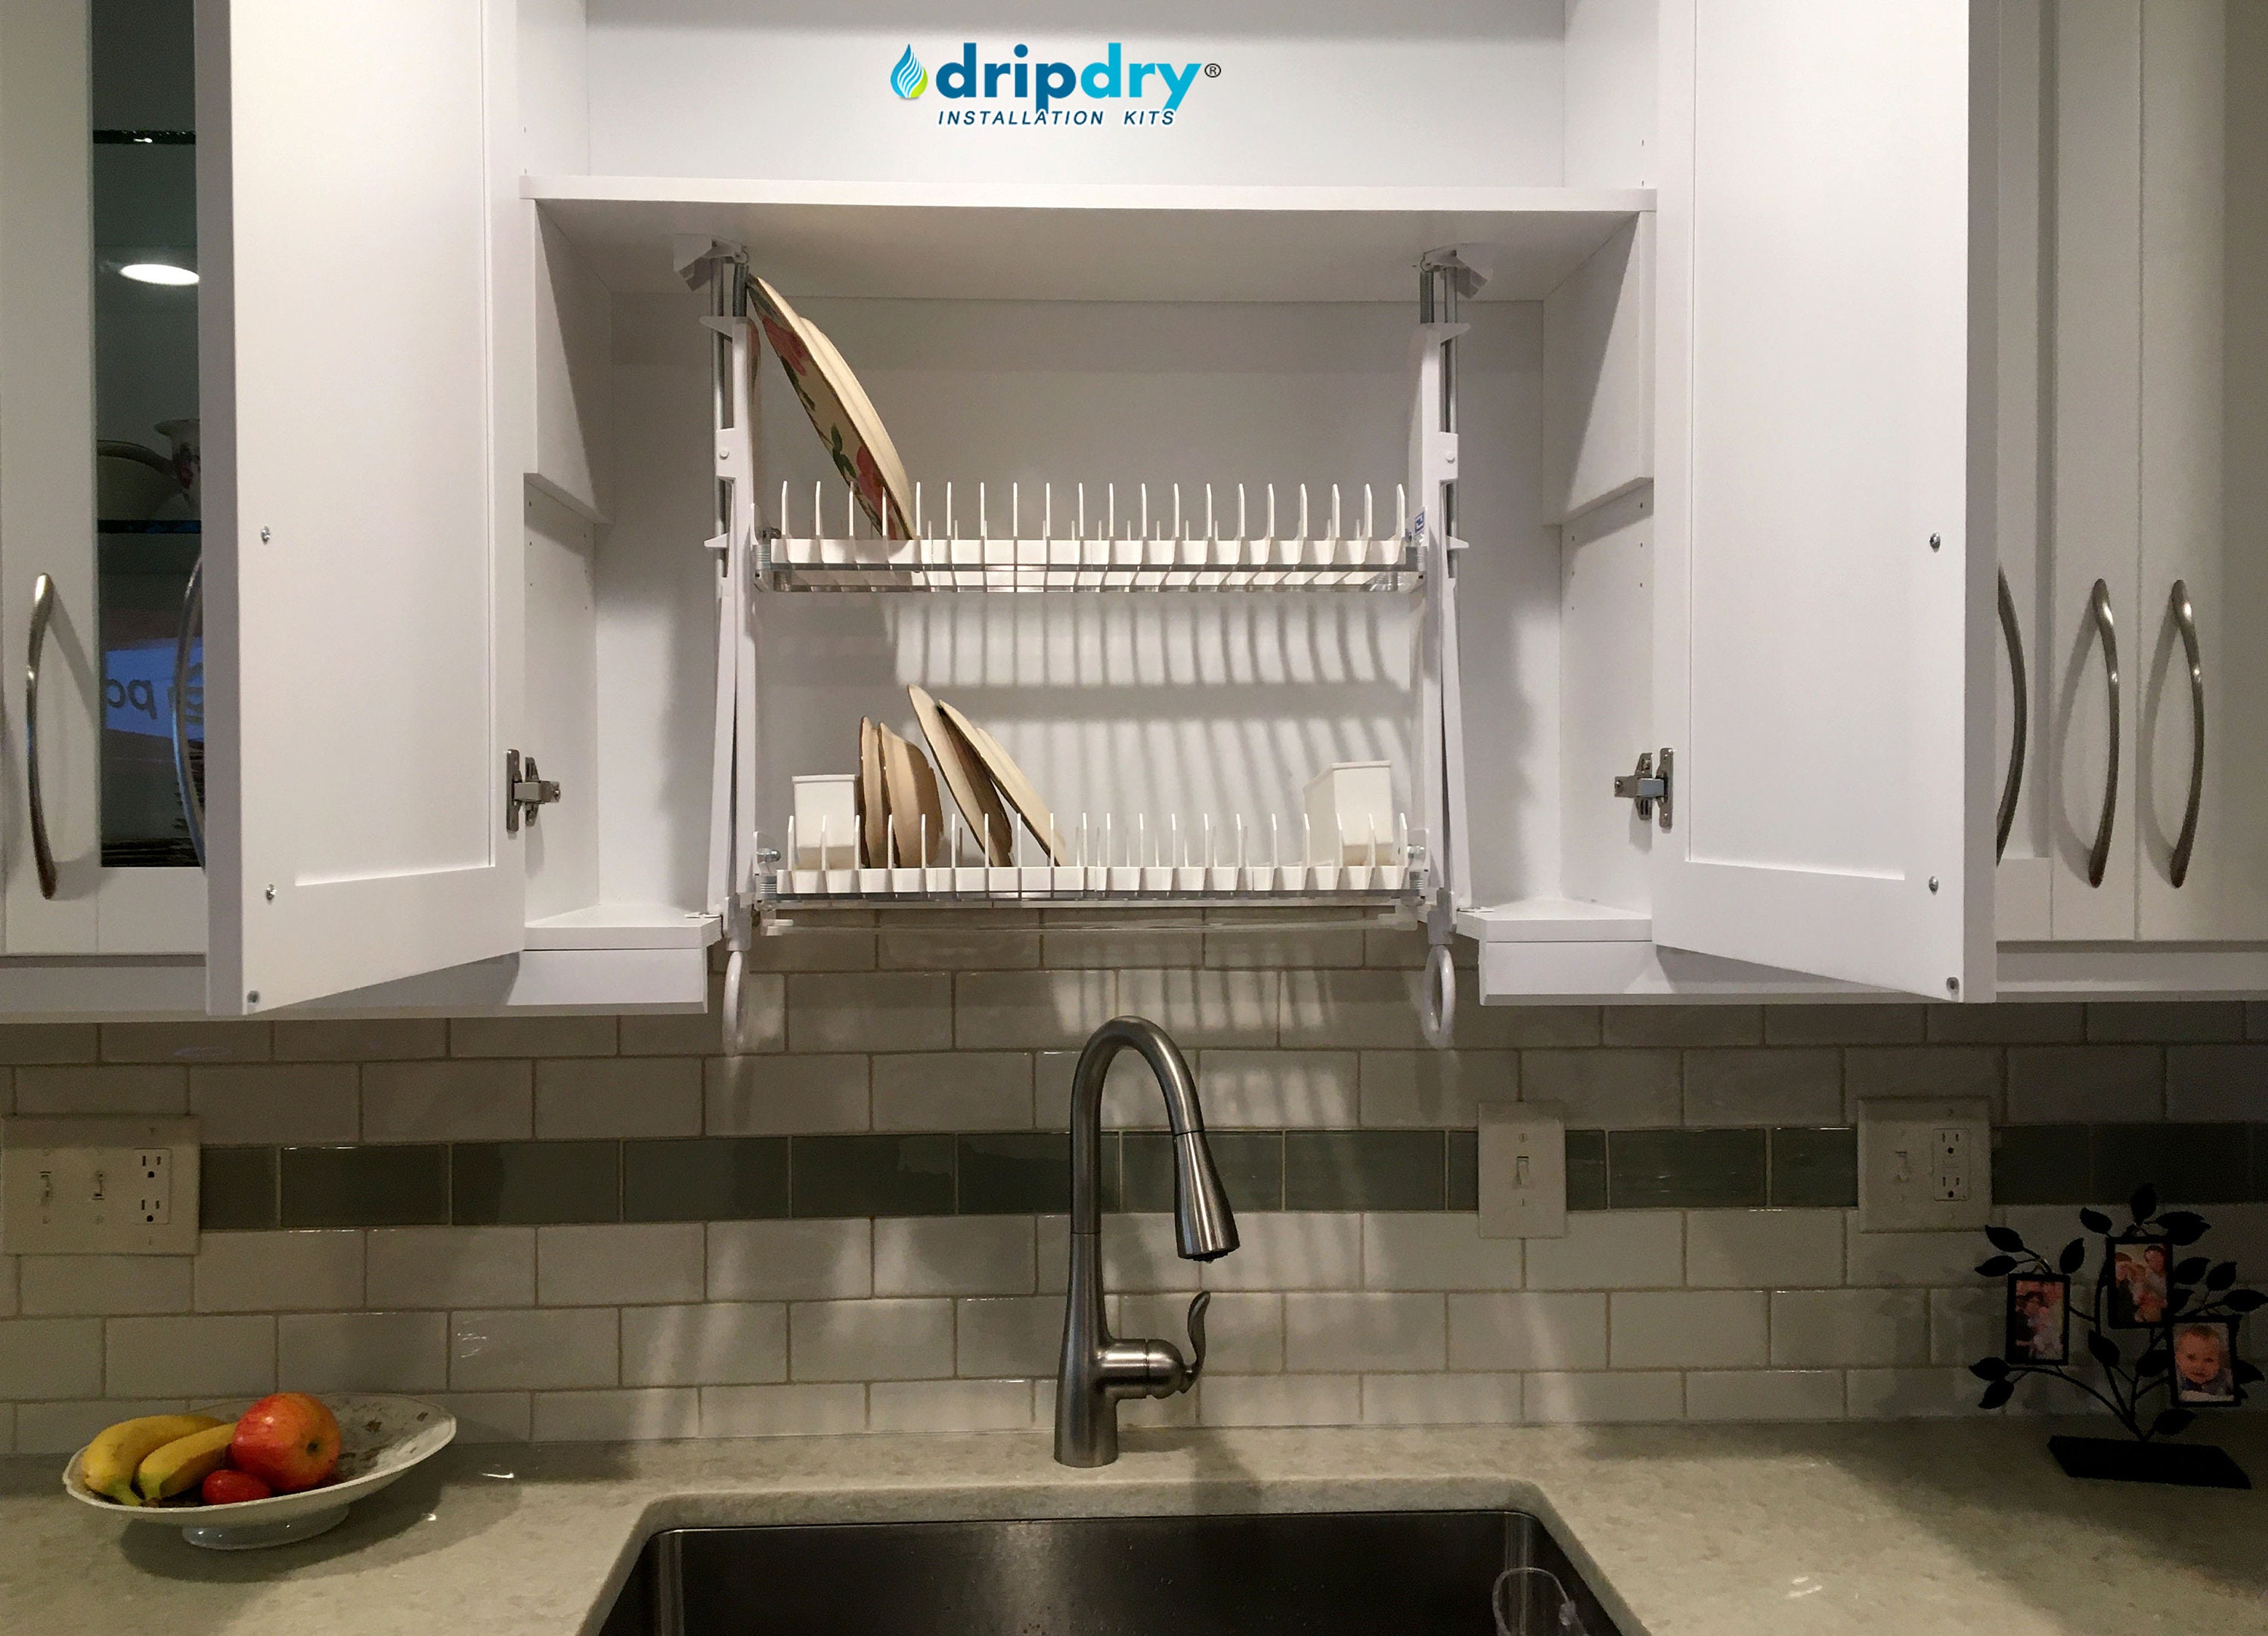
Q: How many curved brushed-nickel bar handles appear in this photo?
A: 5